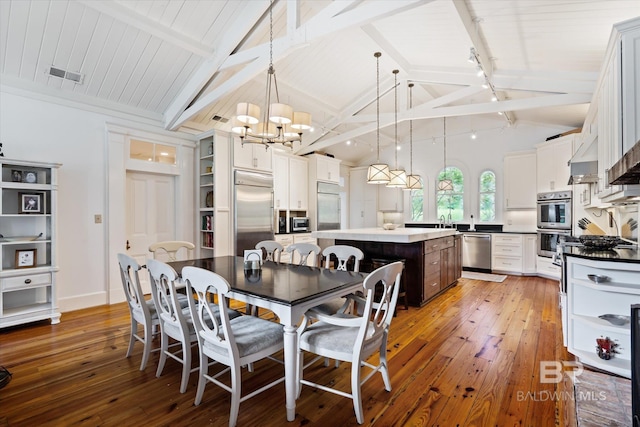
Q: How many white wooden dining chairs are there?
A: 8